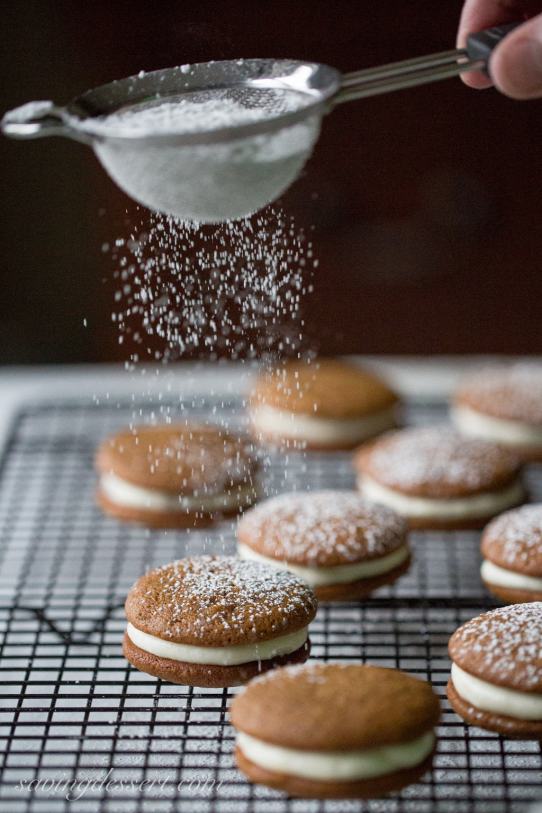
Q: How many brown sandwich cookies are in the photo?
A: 9